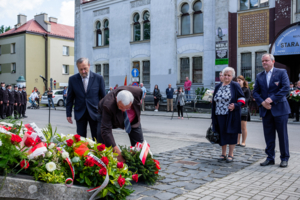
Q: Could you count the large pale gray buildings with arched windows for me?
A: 1